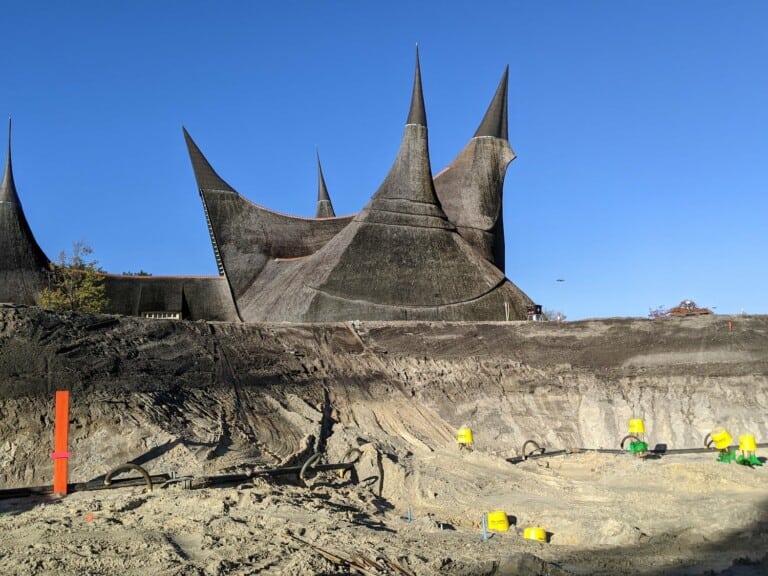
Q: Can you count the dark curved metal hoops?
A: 6